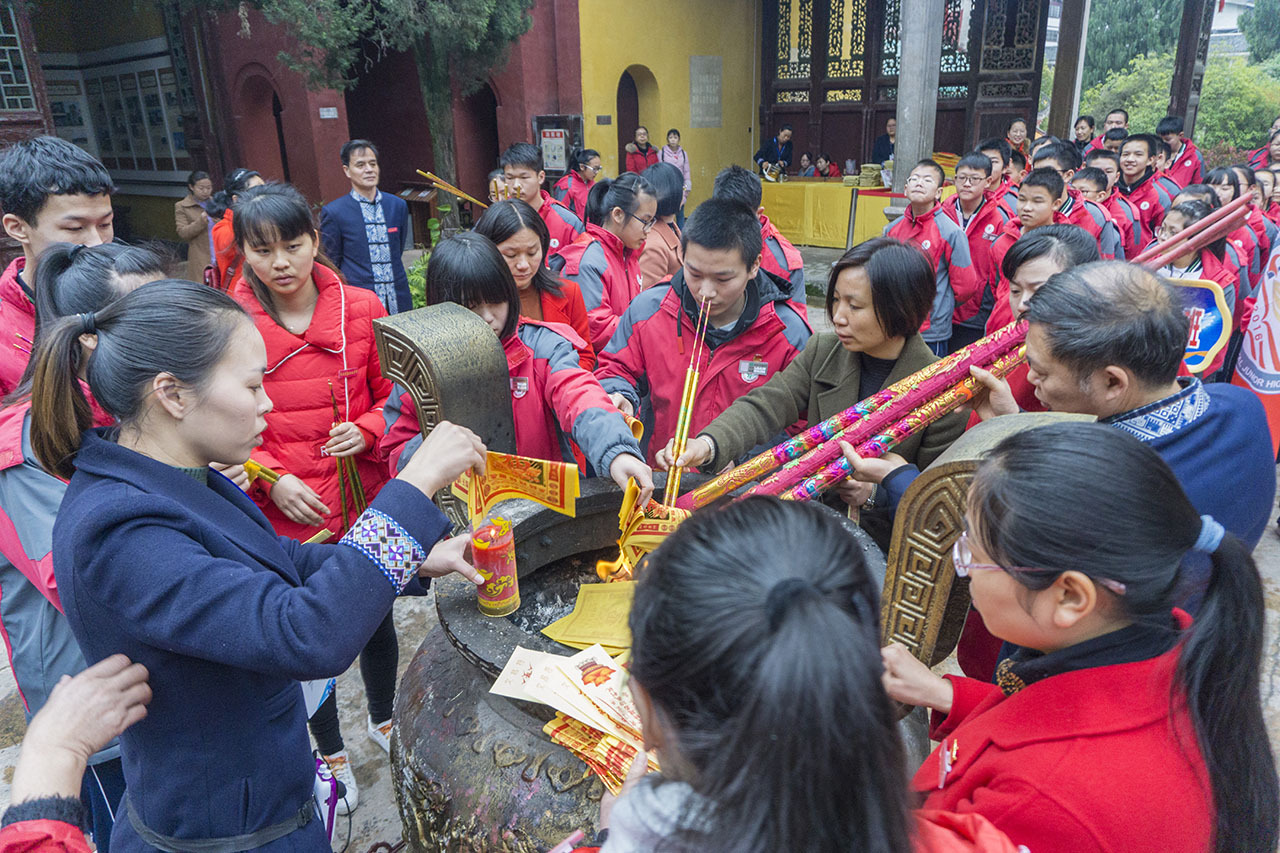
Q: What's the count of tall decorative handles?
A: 2